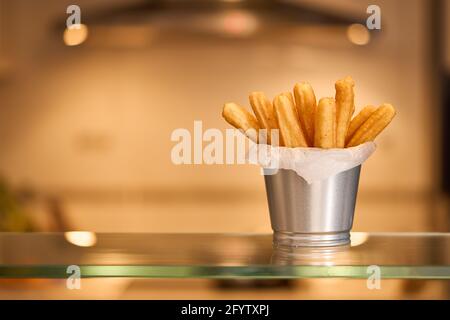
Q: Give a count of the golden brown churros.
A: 8